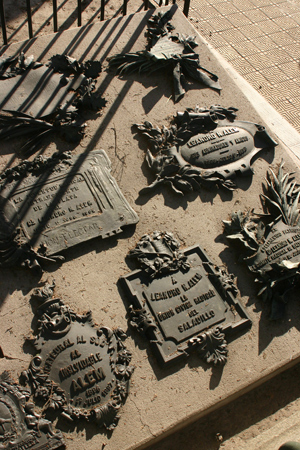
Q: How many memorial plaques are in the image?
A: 8